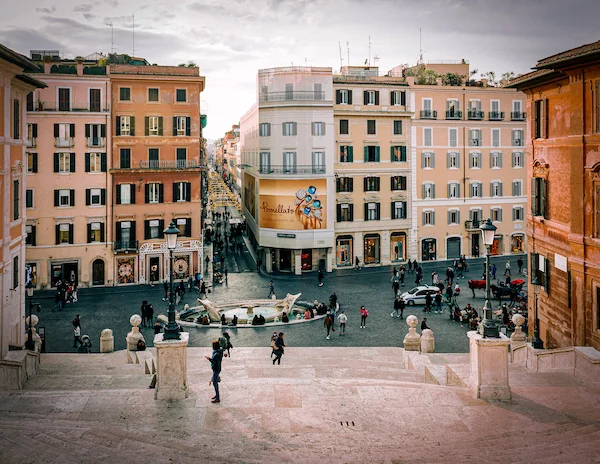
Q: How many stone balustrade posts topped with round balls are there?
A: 4